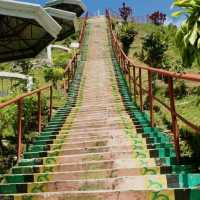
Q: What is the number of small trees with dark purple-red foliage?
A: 2